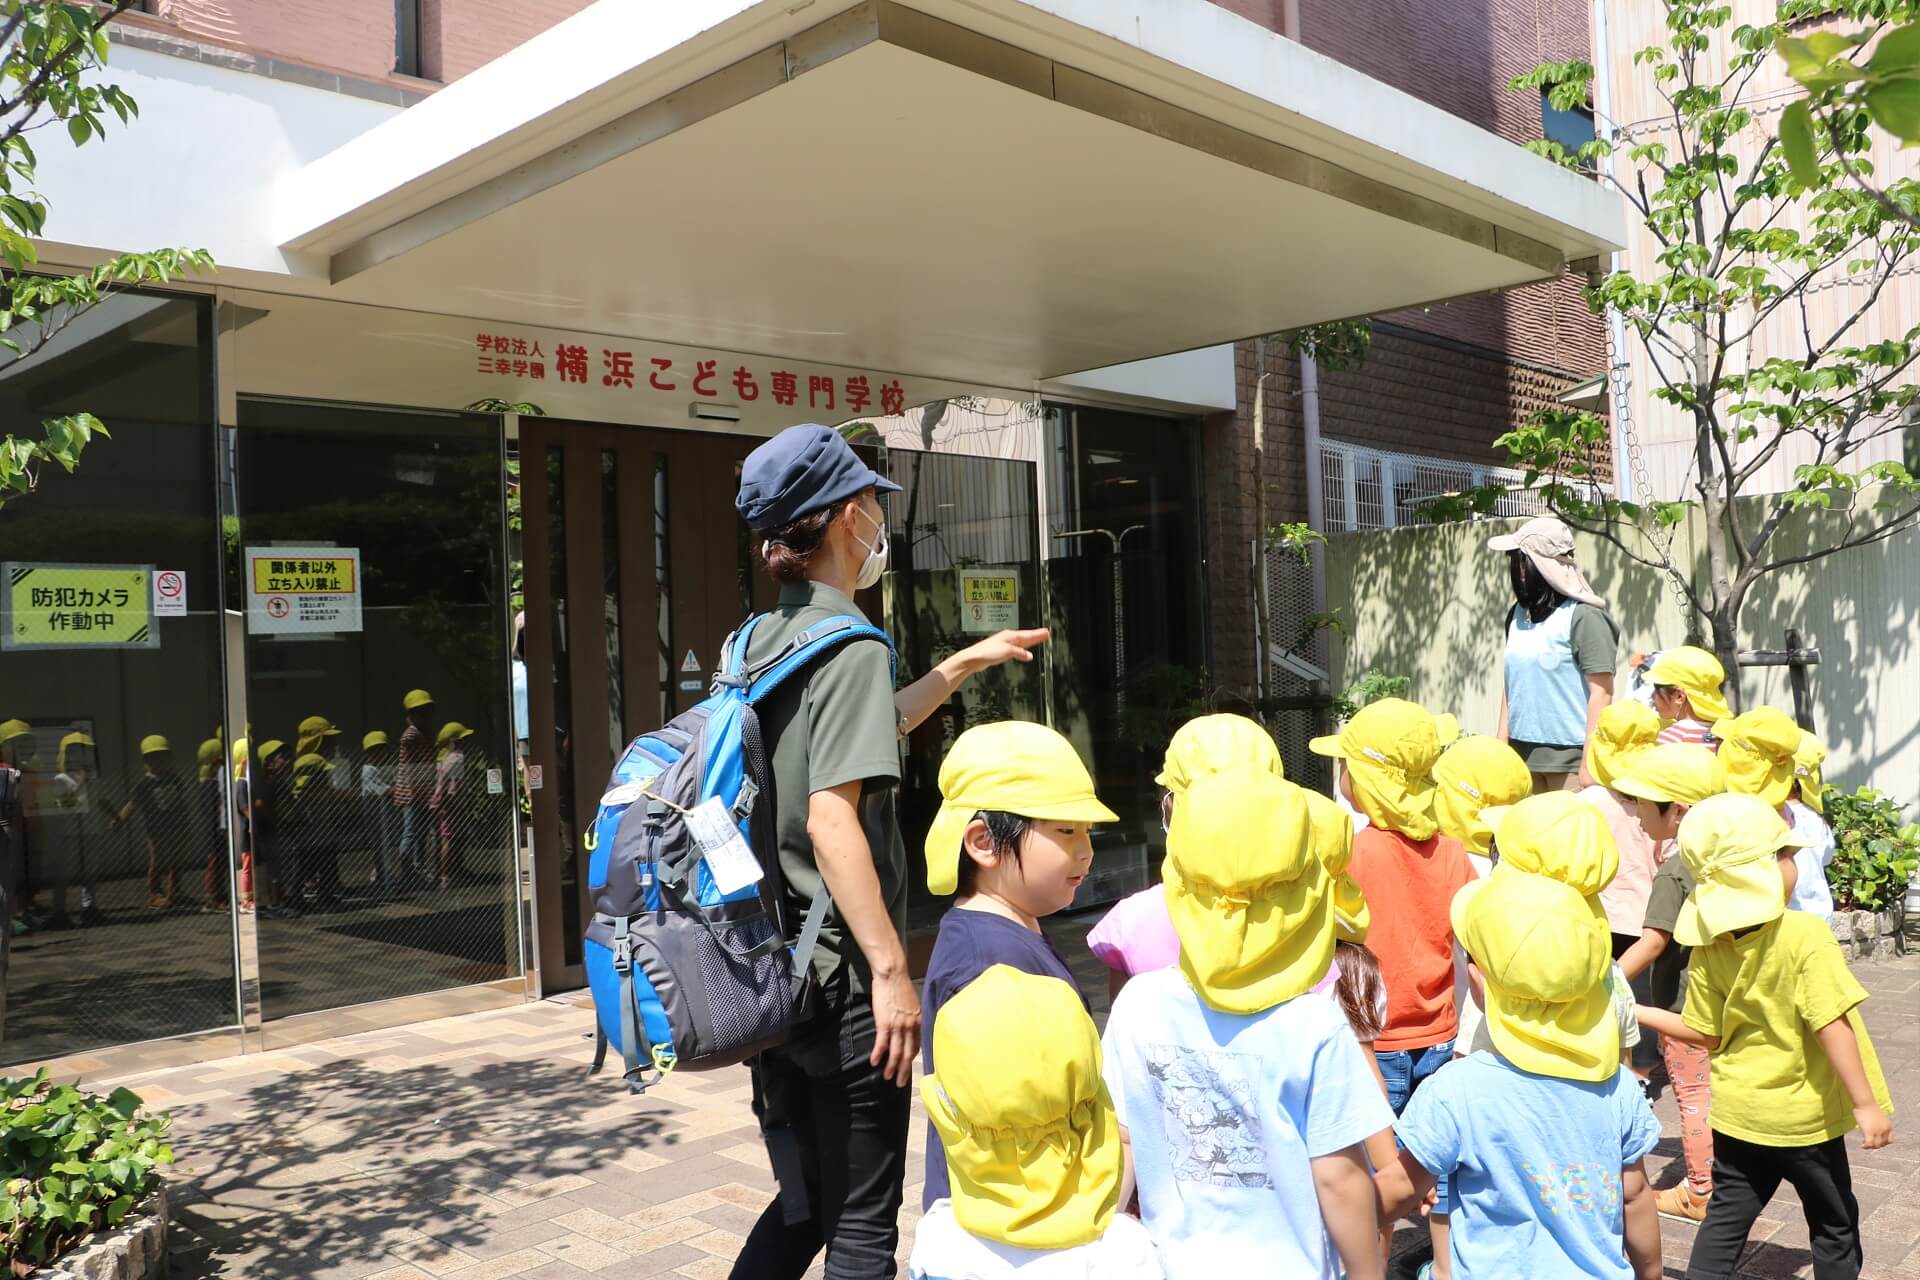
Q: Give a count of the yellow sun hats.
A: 15